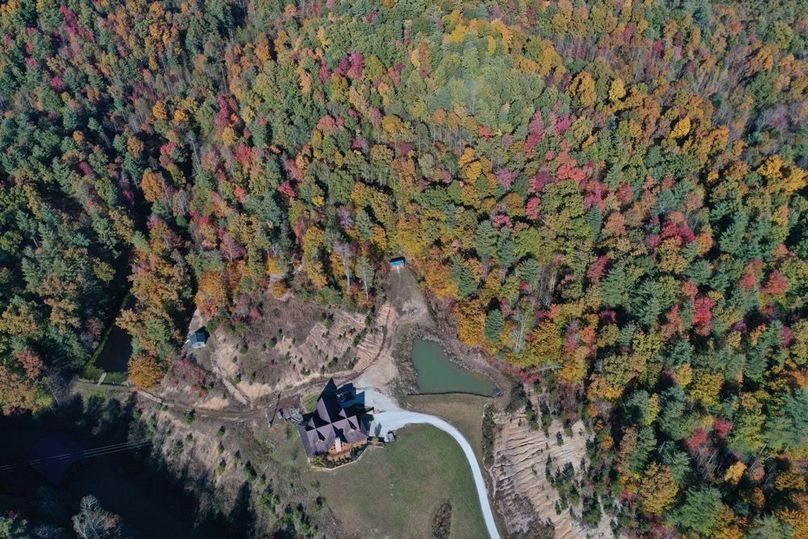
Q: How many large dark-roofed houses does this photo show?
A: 1